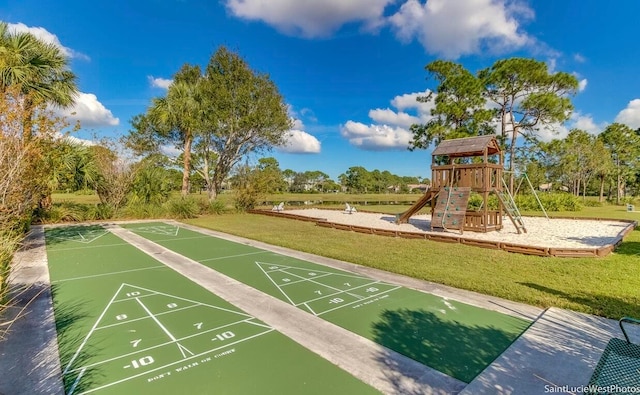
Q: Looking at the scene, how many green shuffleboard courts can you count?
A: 2